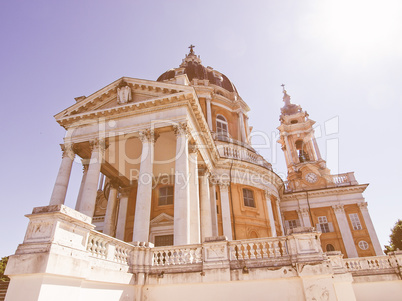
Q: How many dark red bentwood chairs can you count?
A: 0